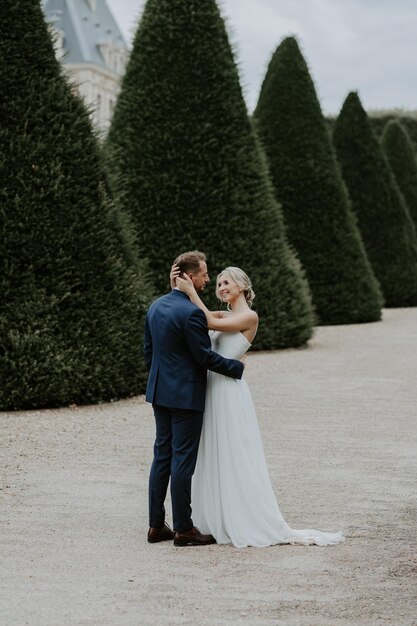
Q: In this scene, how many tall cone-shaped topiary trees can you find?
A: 5